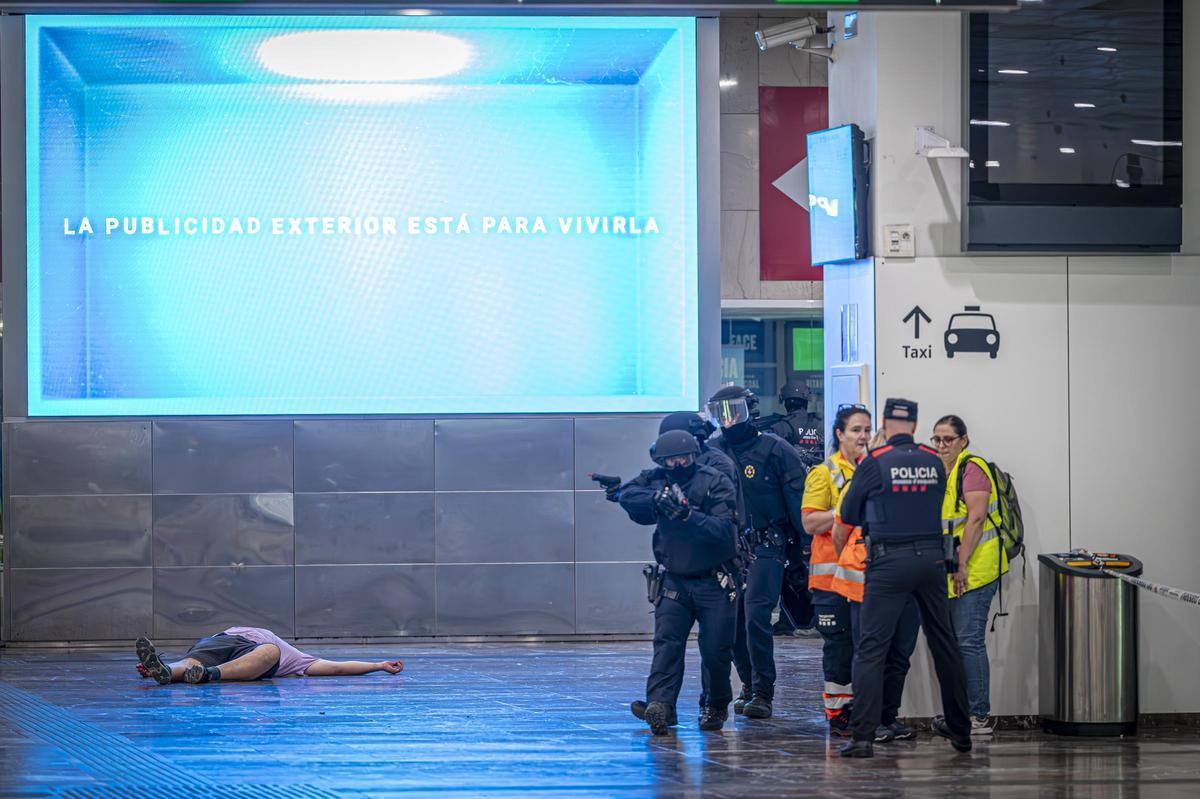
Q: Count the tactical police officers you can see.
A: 4